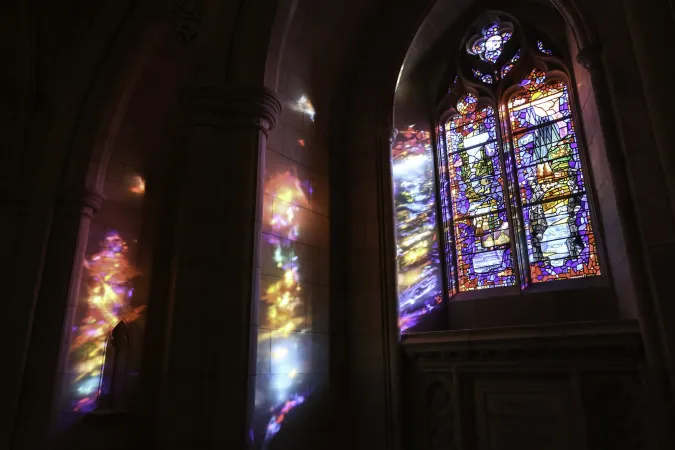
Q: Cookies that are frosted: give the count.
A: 0